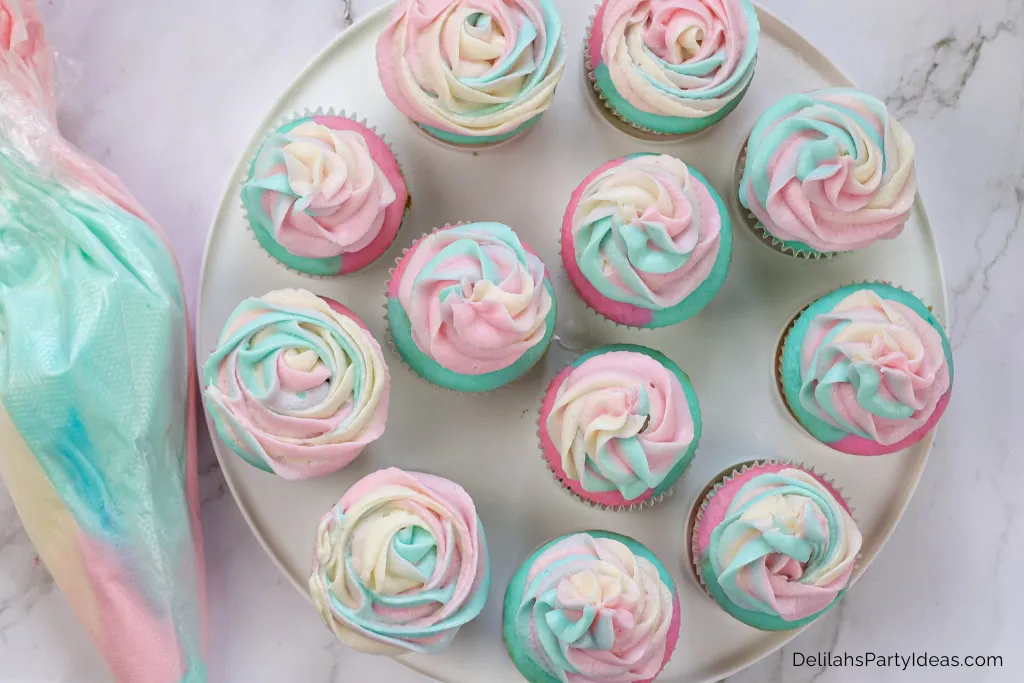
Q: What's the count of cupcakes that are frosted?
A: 12